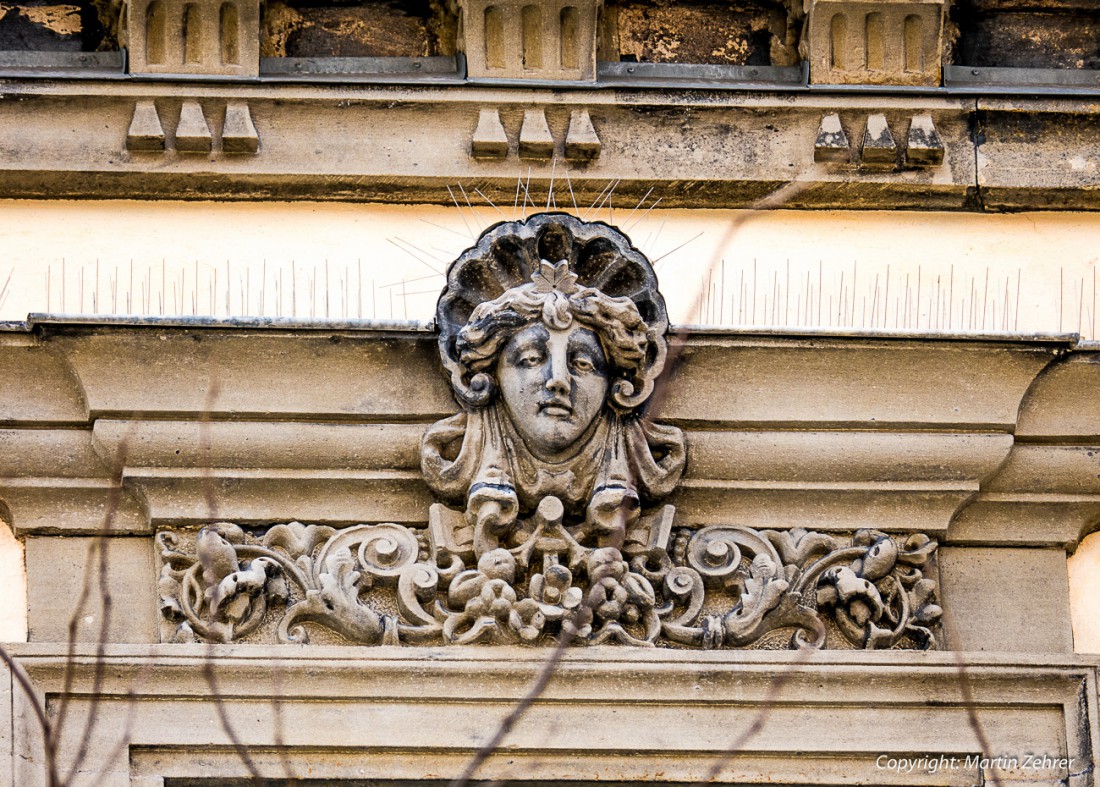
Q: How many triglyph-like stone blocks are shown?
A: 3